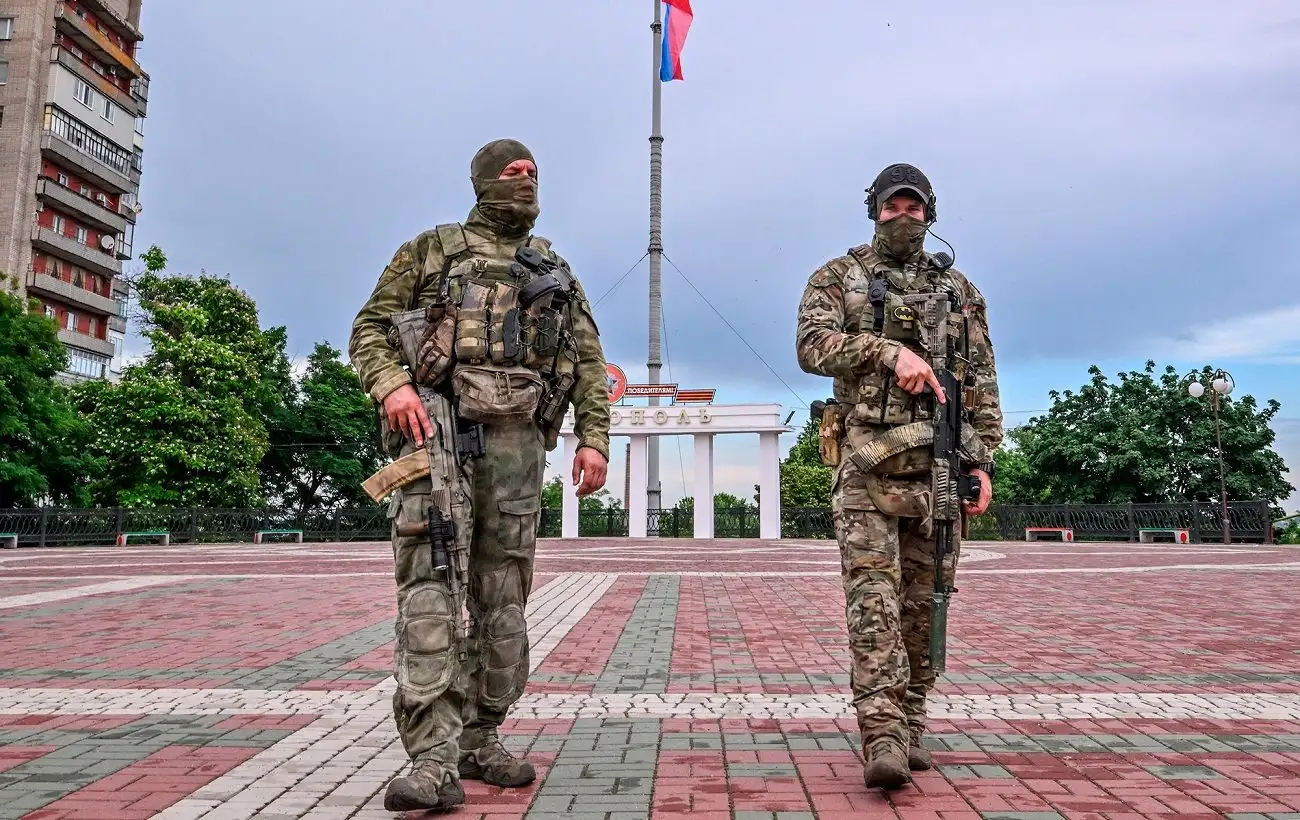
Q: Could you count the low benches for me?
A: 5